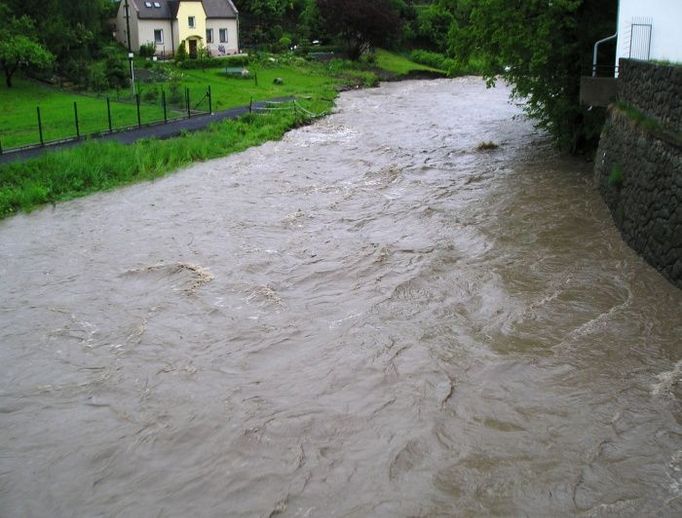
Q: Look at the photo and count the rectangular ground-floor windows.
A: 3